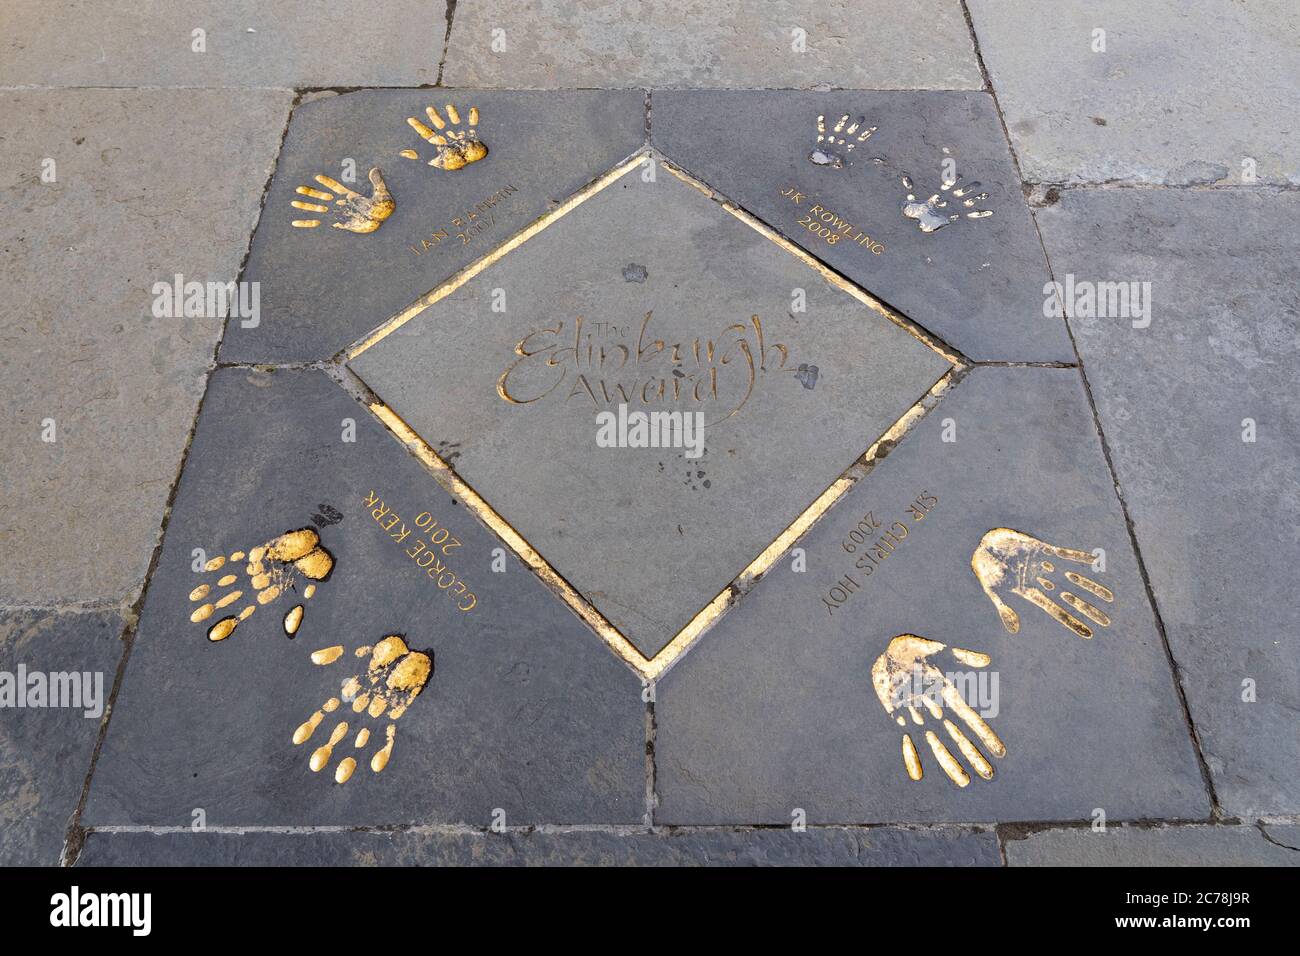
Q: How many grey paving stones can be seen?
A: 13